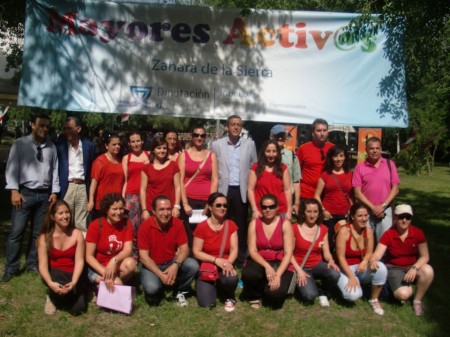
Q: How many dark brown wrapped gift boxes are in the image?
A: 0